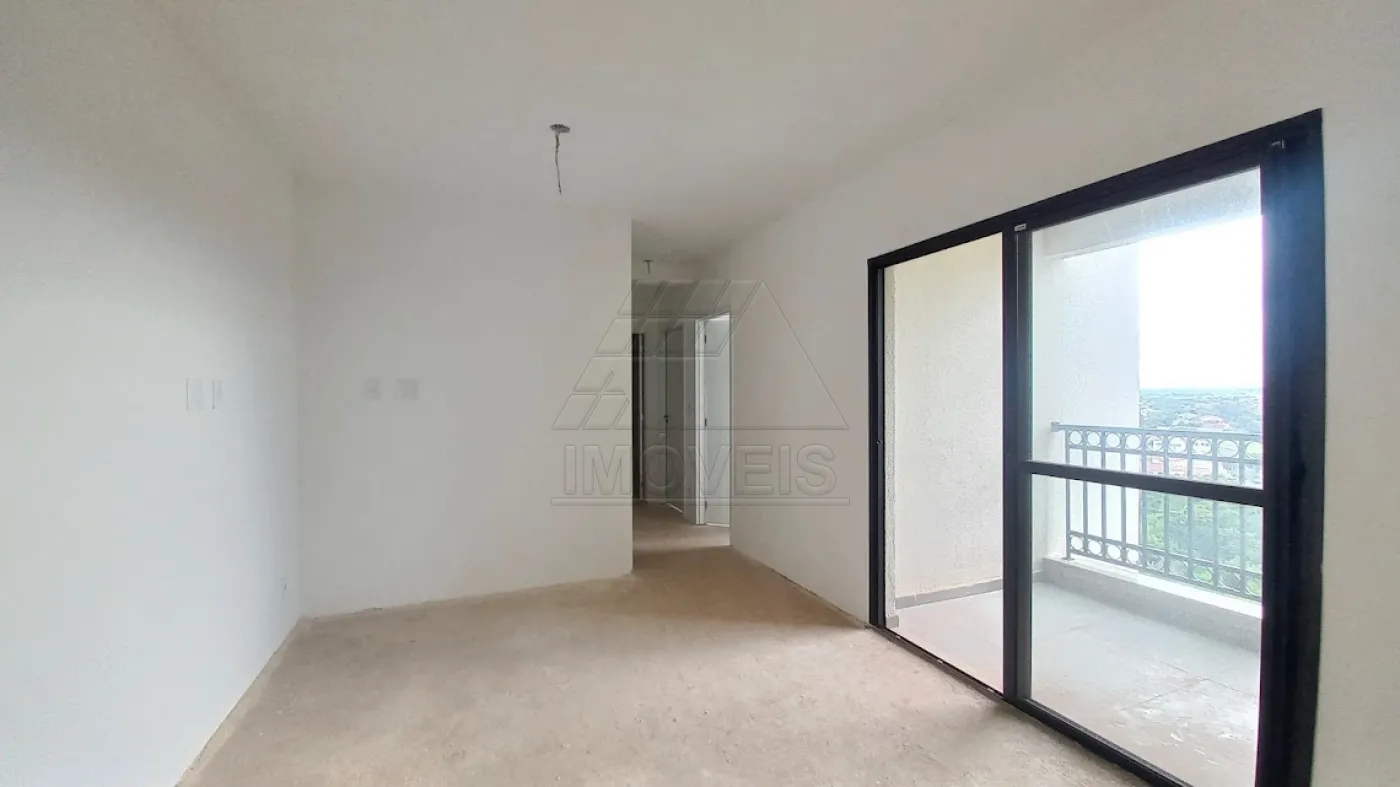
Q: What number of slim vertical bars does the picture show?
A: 9